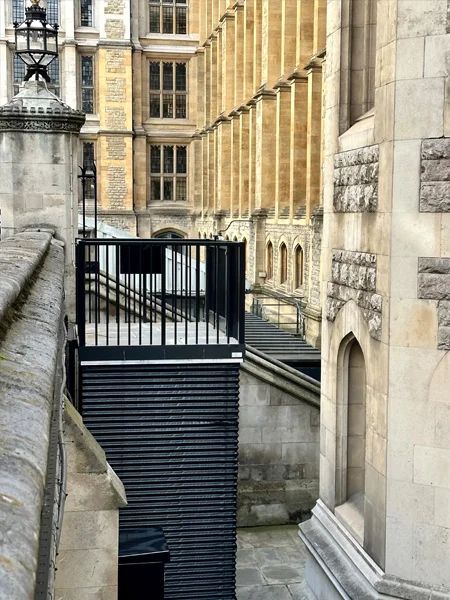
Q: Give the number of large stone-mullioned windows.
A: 3